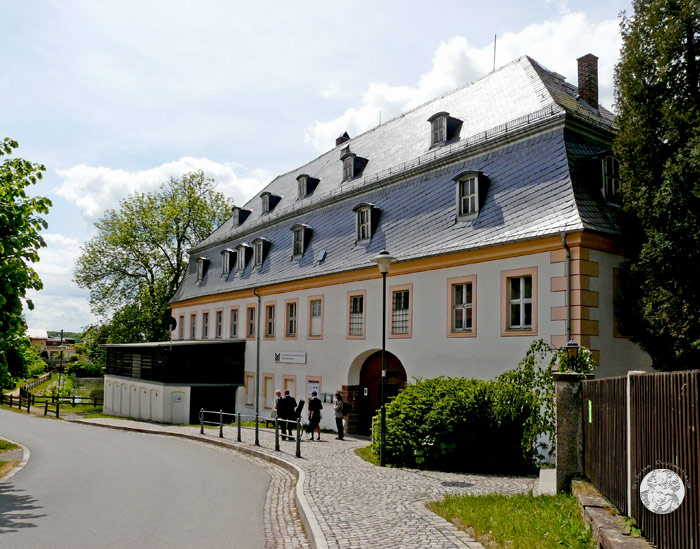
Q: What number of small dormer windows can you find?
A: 13